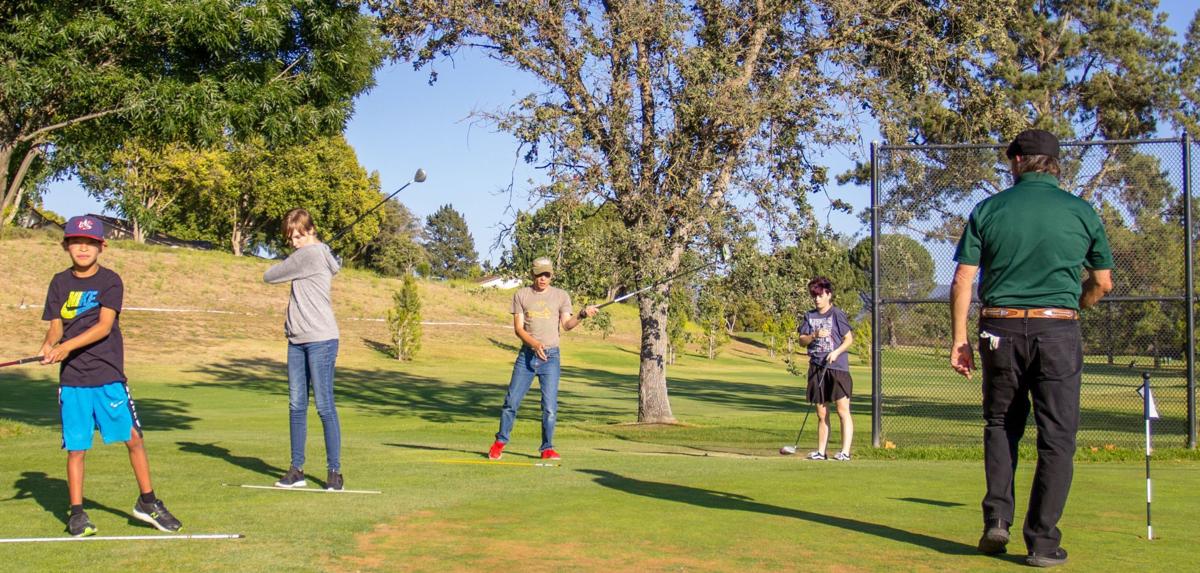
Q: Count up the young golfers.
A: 4